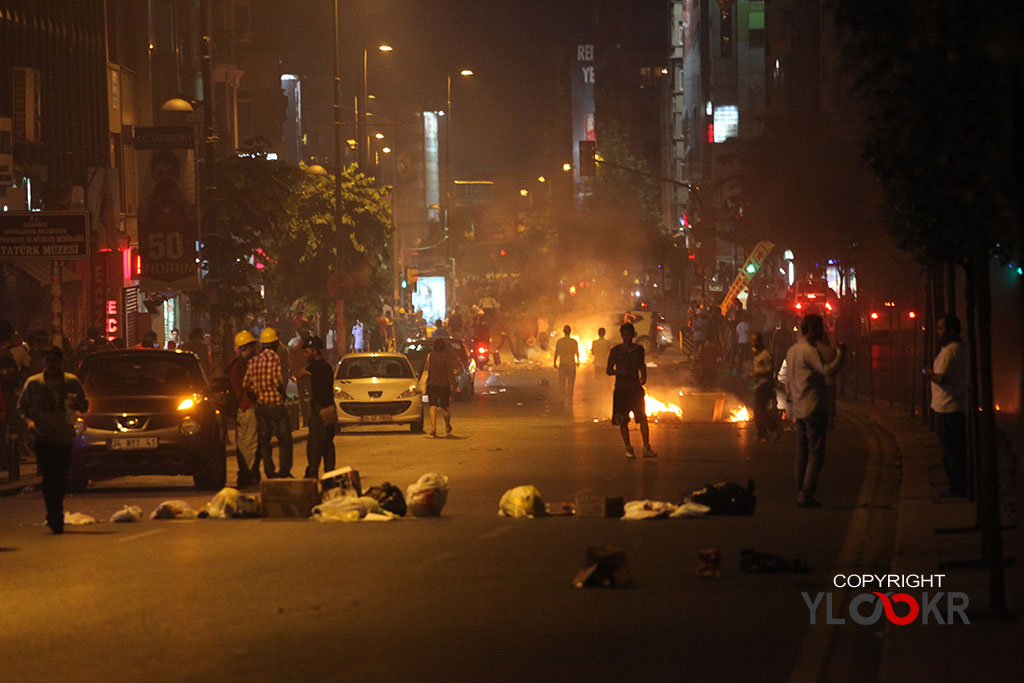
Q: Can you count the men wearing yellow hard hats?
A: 2